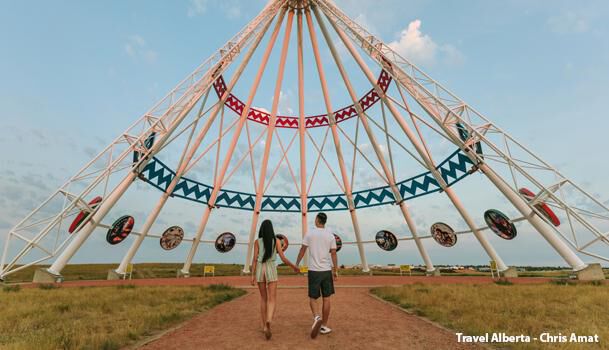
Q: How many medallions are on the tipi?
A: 10